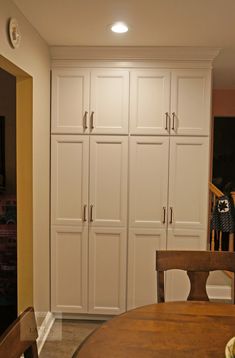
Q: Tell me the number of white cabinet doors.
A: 8